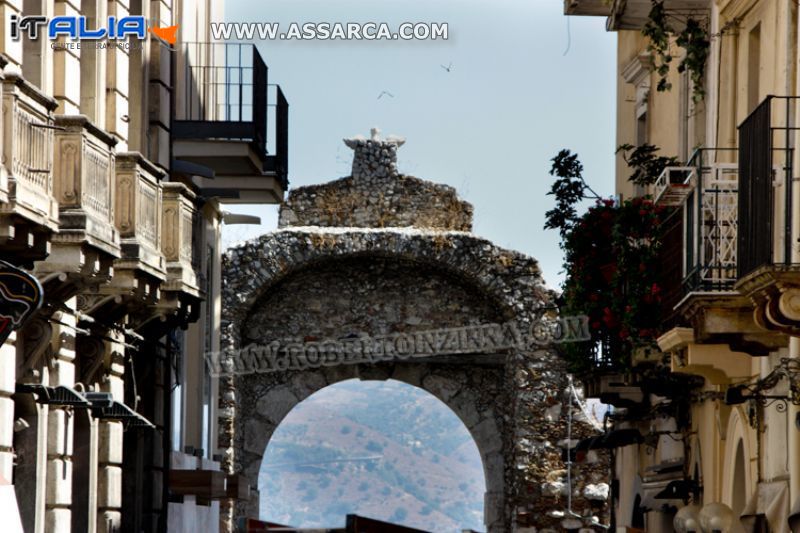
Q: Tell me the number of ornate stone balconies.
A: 4